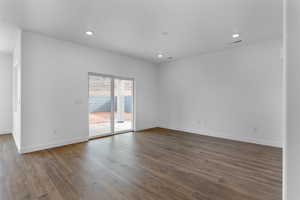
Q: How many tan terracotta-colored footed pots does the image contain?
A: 0